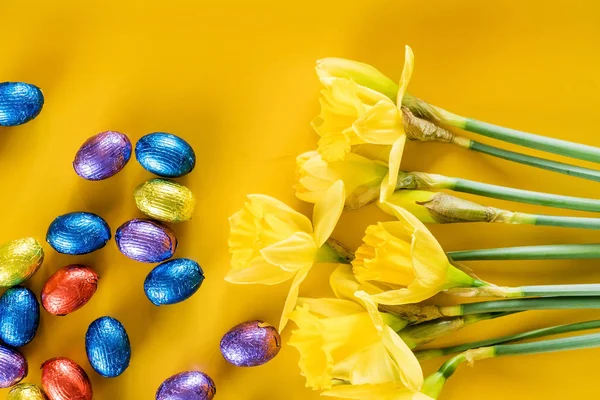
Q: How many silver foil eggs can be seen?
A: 0